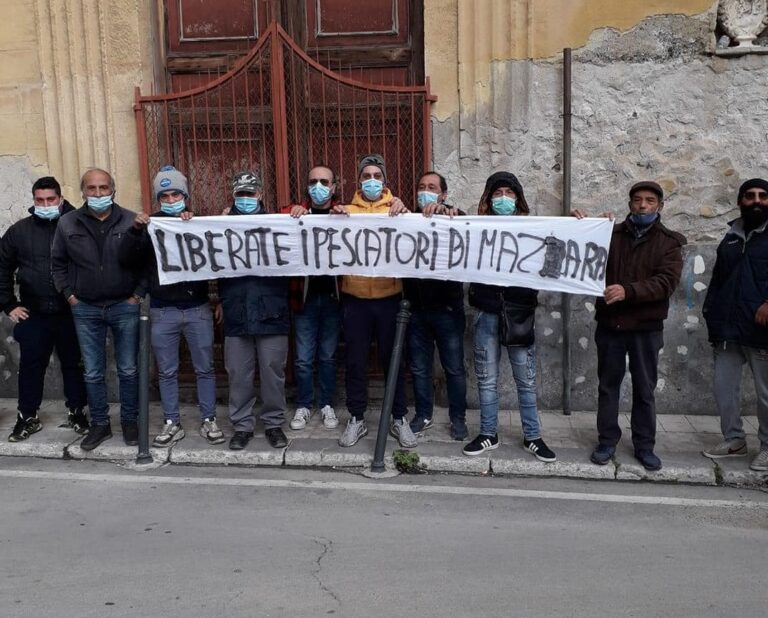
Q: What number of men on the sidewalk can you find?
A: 10